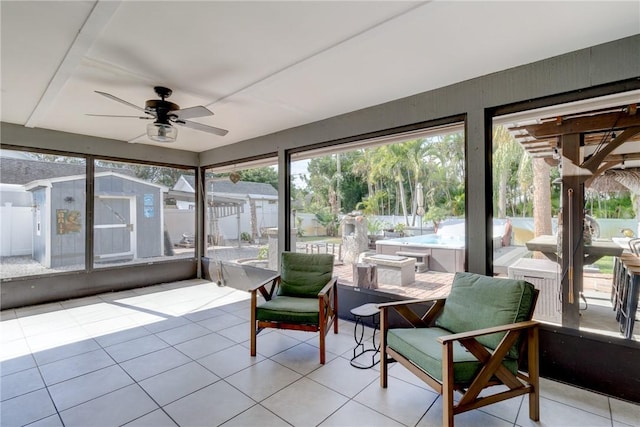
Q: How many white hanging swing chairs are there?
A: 0